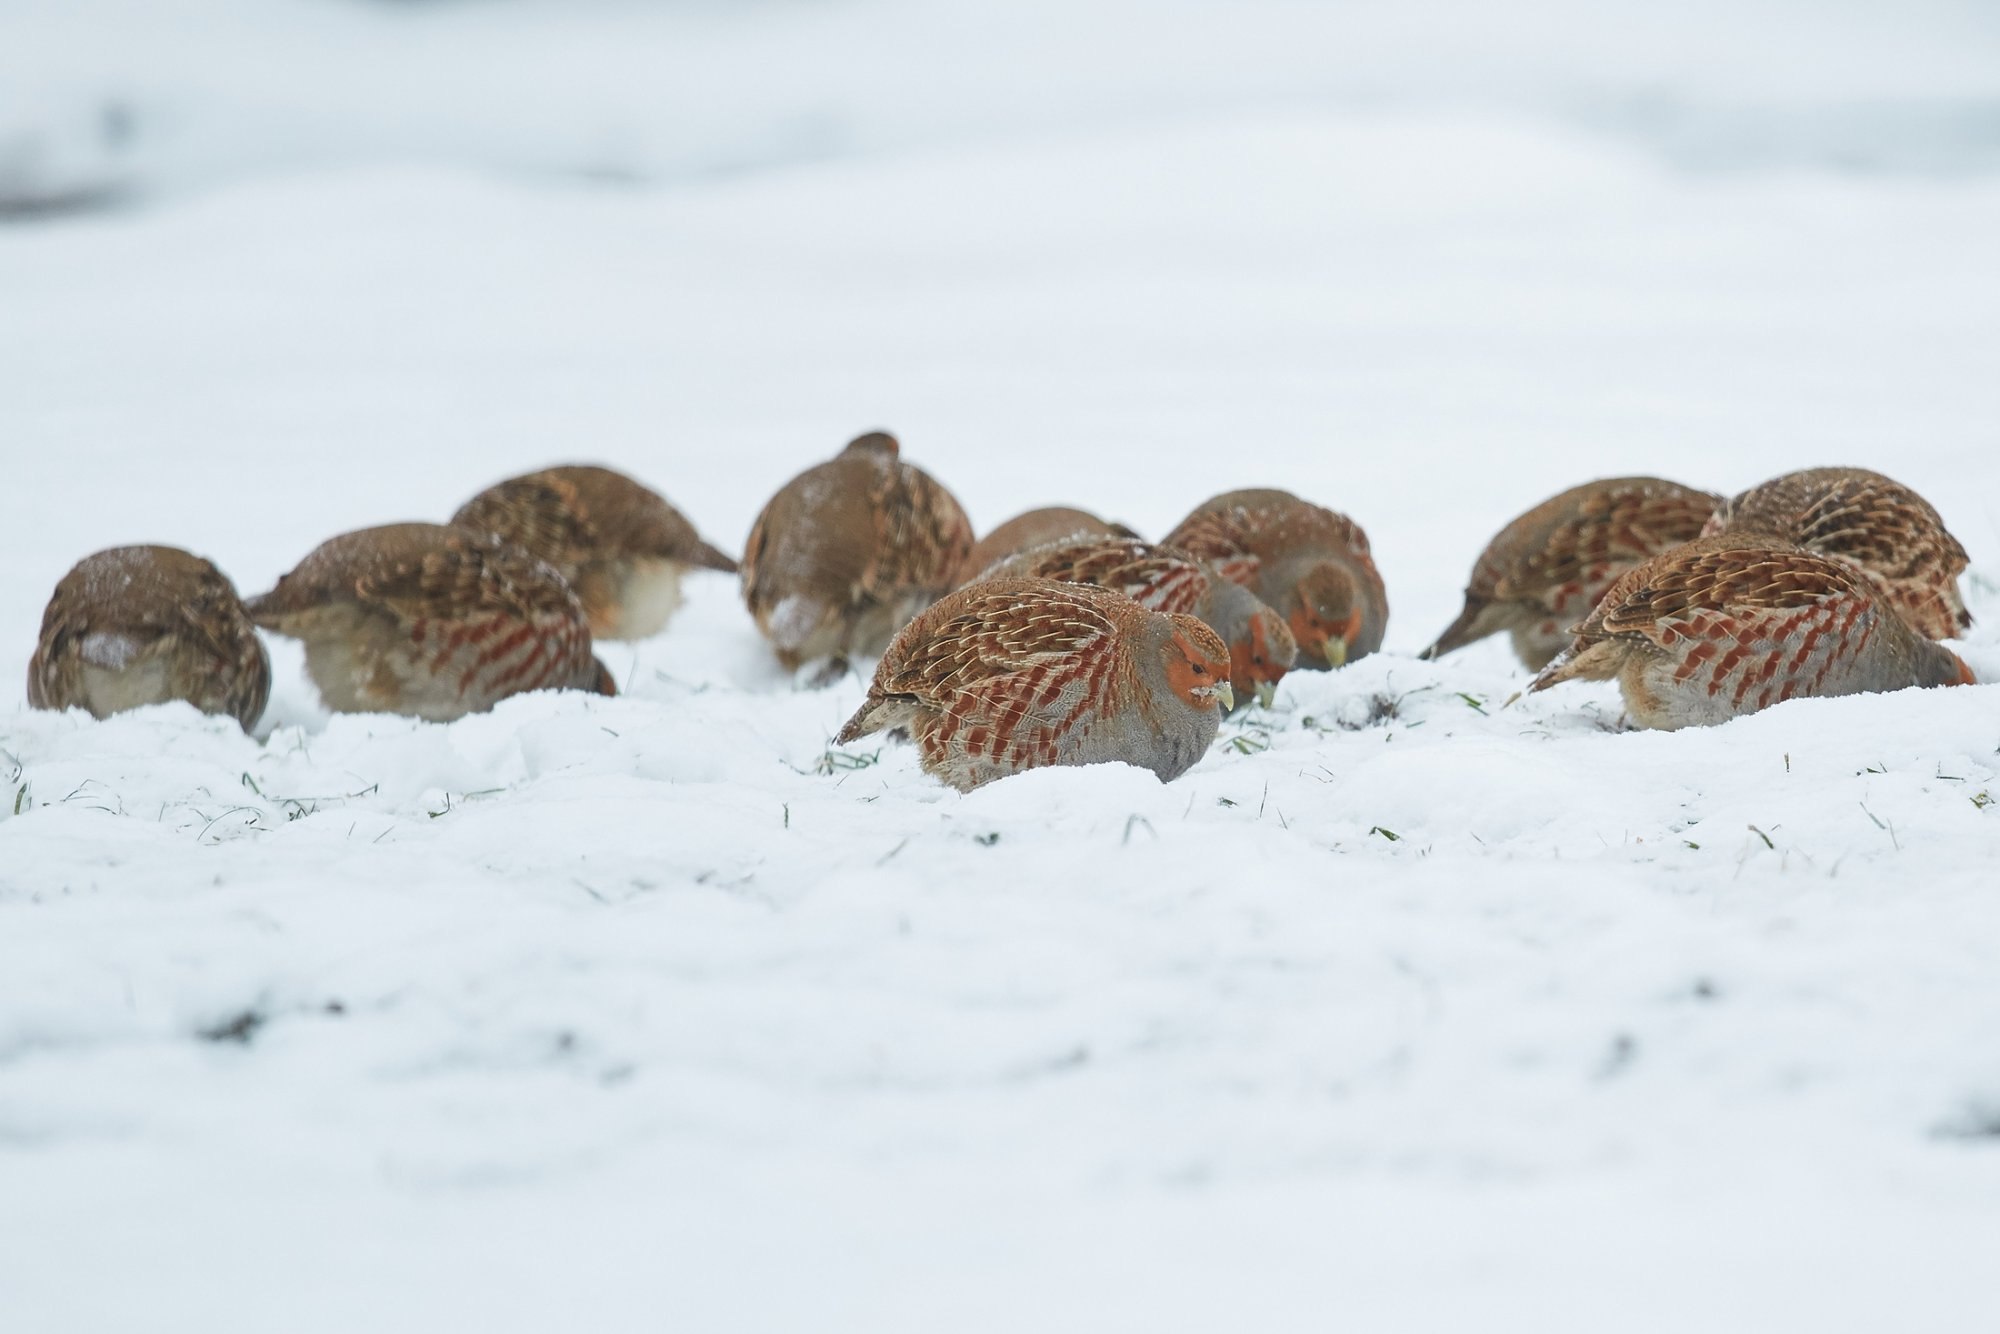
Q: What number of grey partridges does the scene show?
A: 11